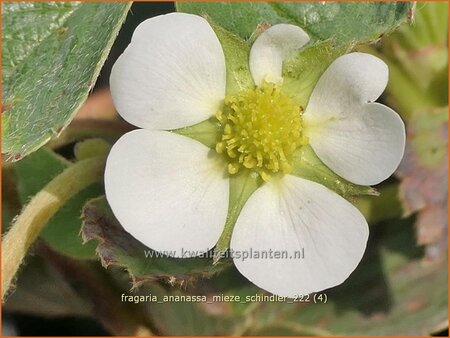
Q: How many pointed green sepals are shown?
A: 5